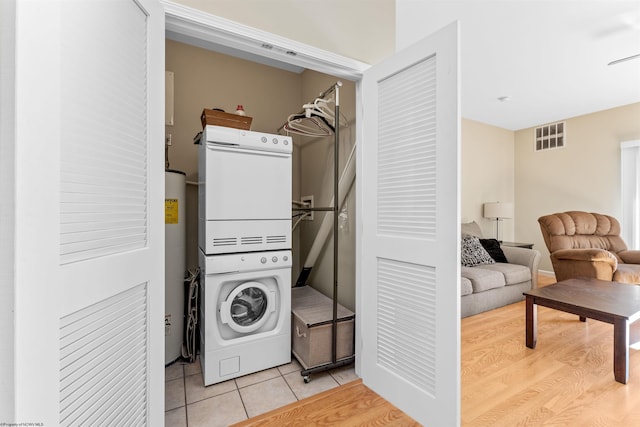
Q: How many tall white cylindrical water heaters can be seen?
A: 1